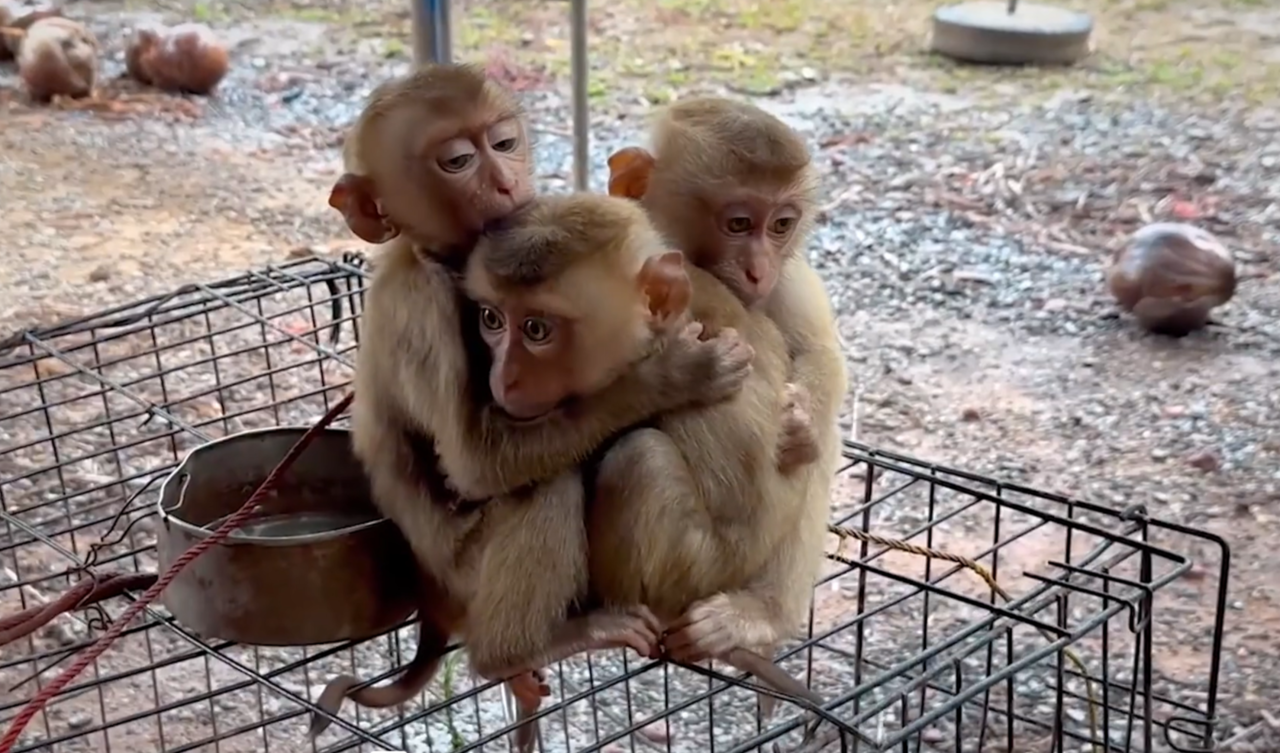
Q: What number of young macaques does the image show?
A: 3